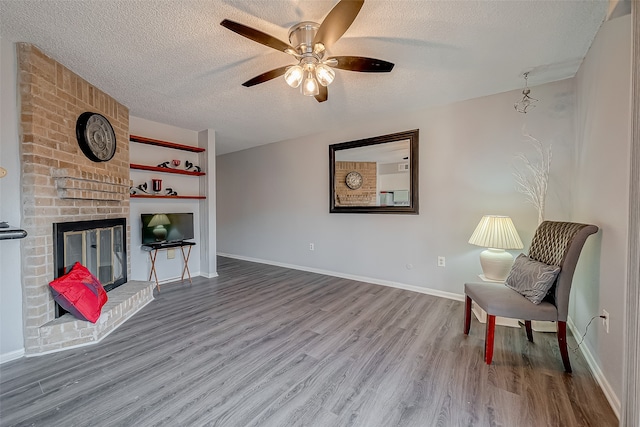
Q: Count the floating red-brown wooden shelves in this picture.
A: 3